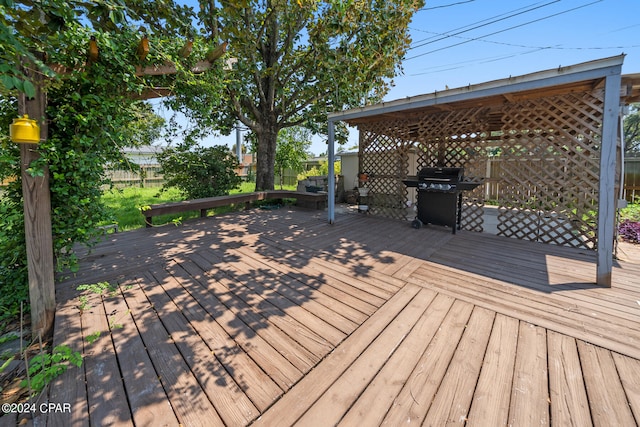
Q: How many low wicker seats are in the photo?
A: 0